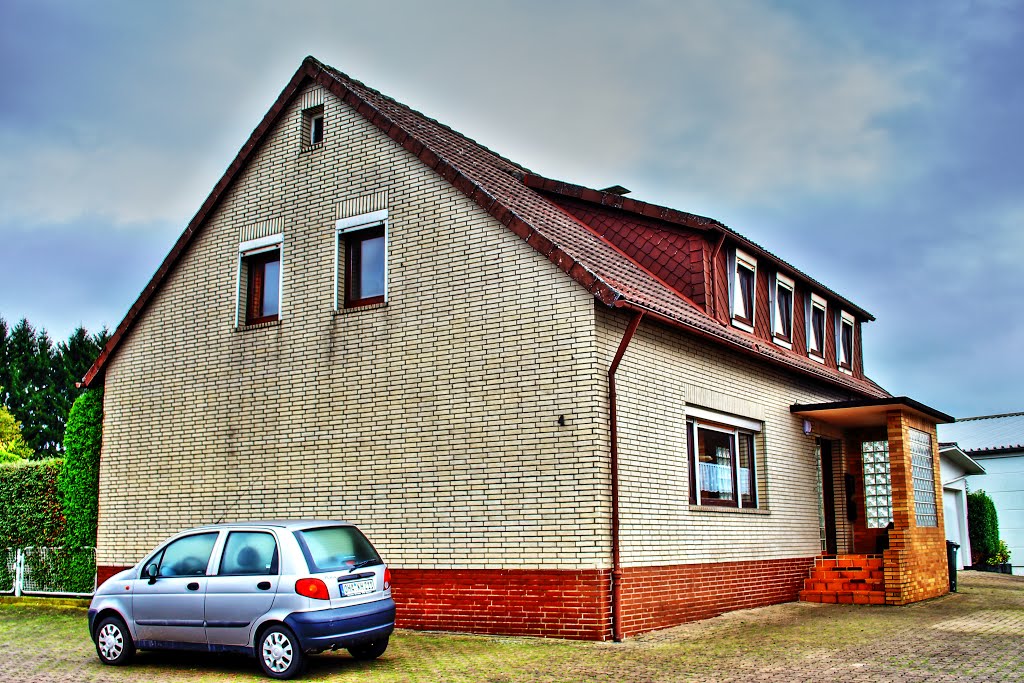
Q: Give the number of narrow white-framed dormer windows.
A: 4